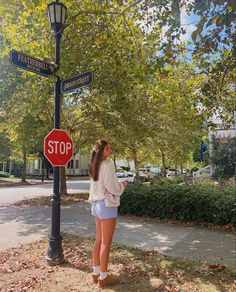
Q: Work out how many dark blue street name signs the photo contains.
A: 2